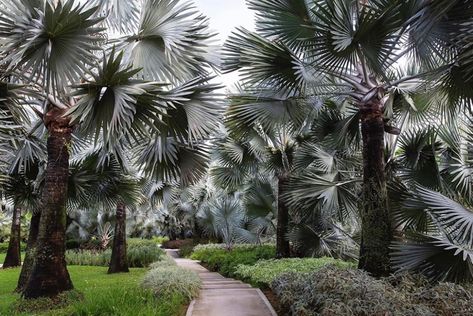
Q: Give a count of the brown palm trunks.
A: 6